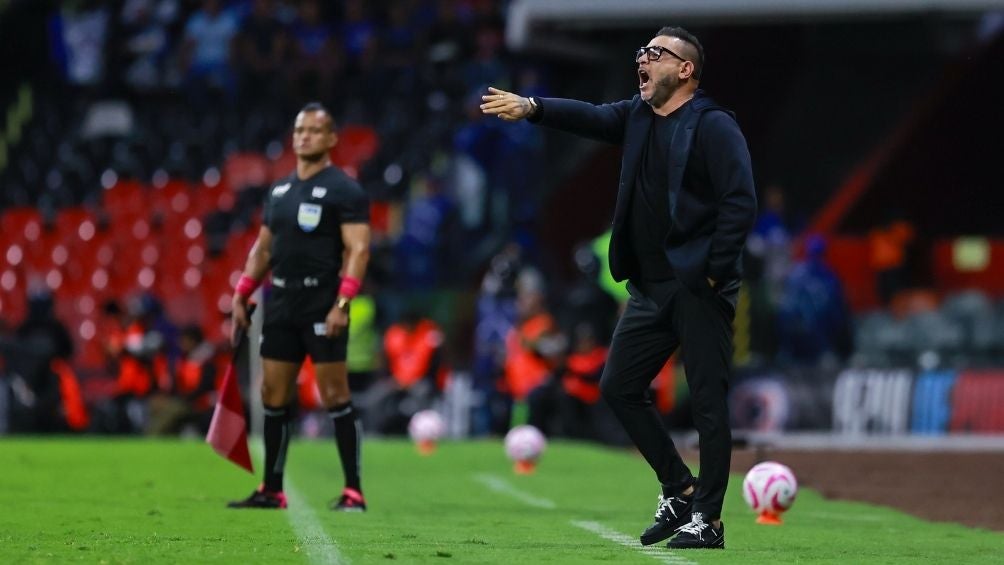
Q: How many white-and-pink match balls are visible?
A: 3